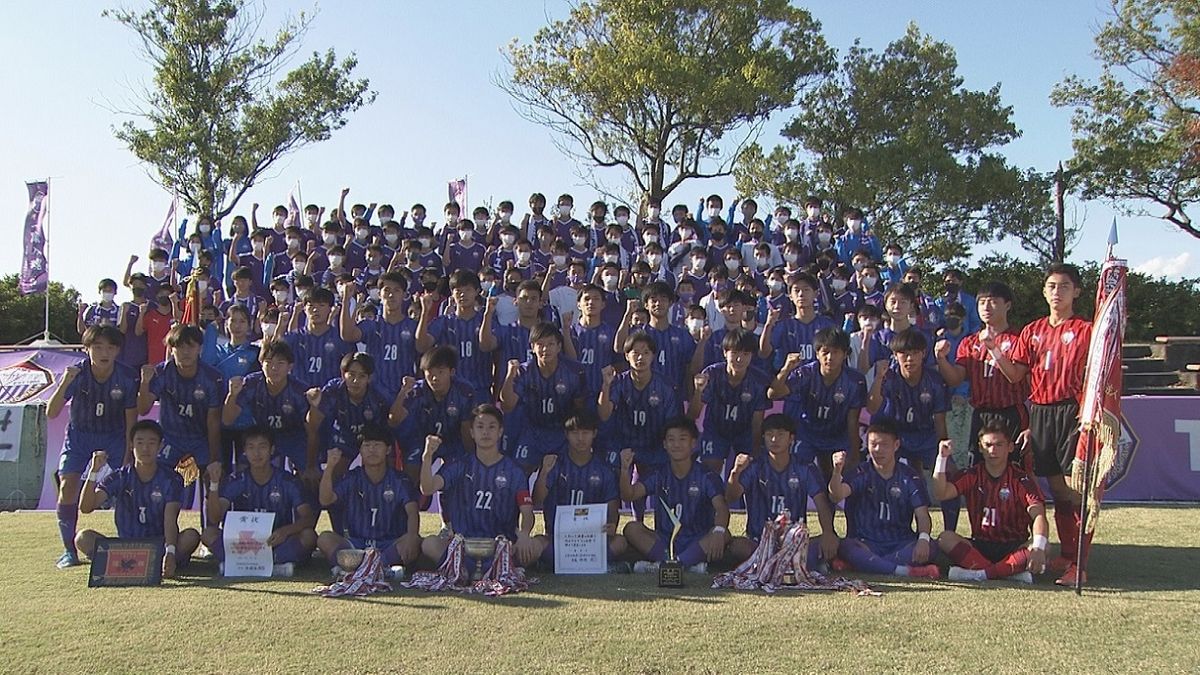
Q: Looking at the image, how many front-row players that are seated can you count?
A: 9